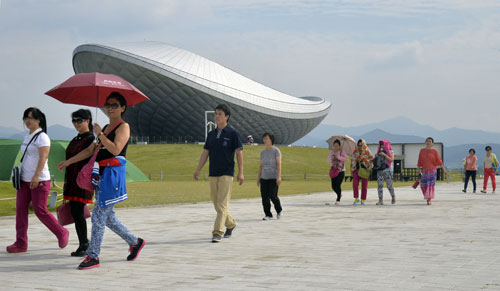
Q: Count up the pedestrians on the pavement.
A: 11